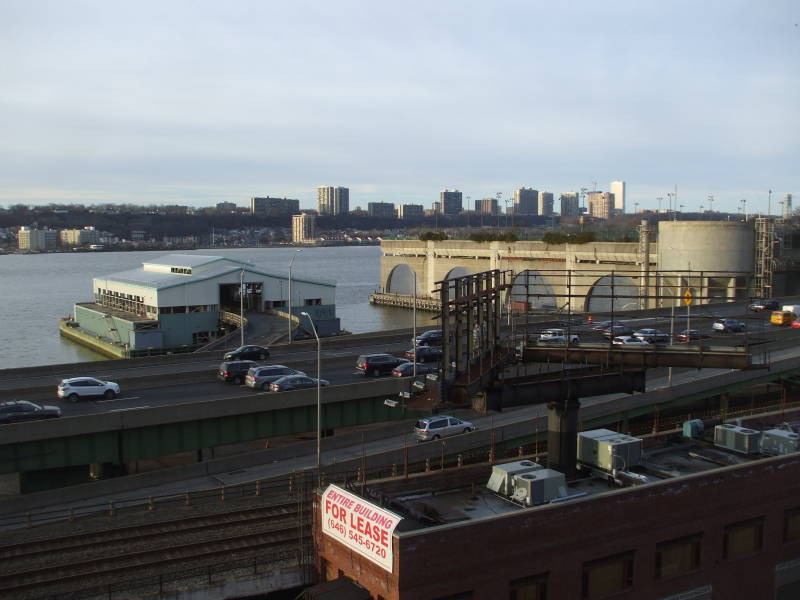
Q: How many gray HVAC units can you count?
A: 5